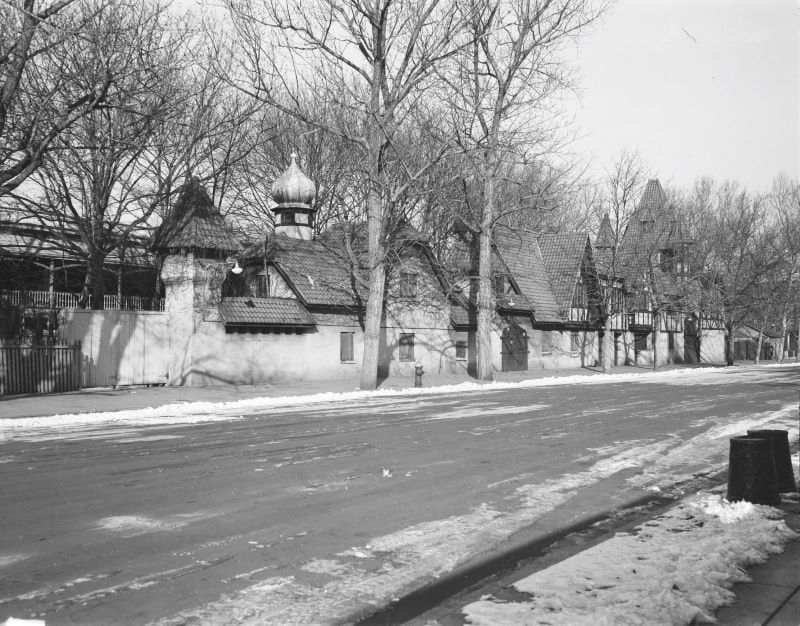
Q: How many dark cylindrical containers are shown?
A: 2